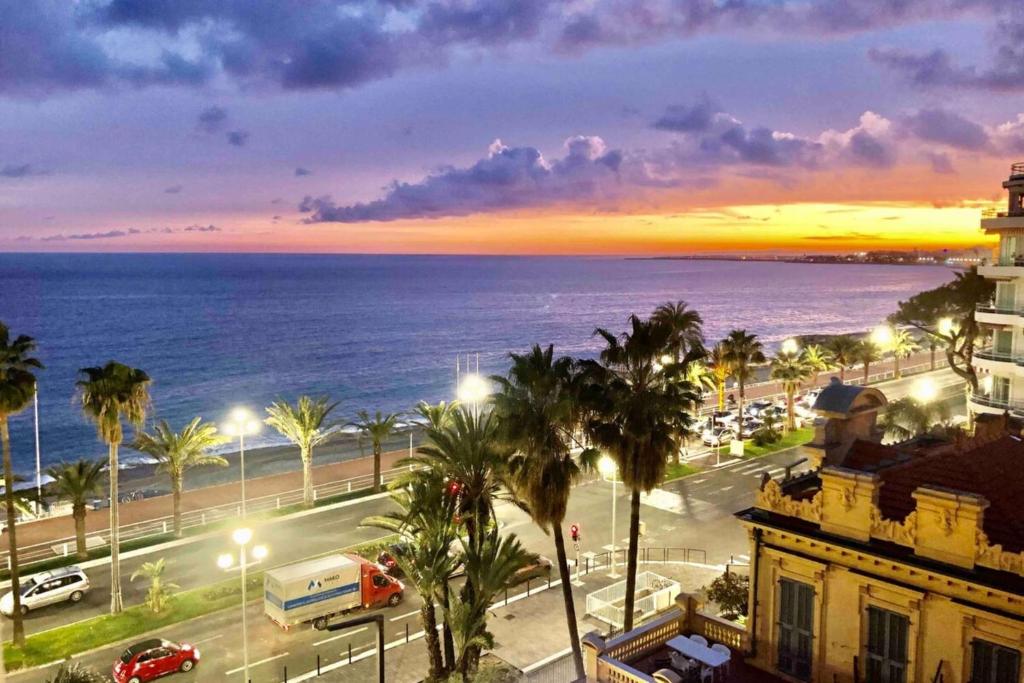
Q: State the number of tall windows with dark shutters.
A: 3